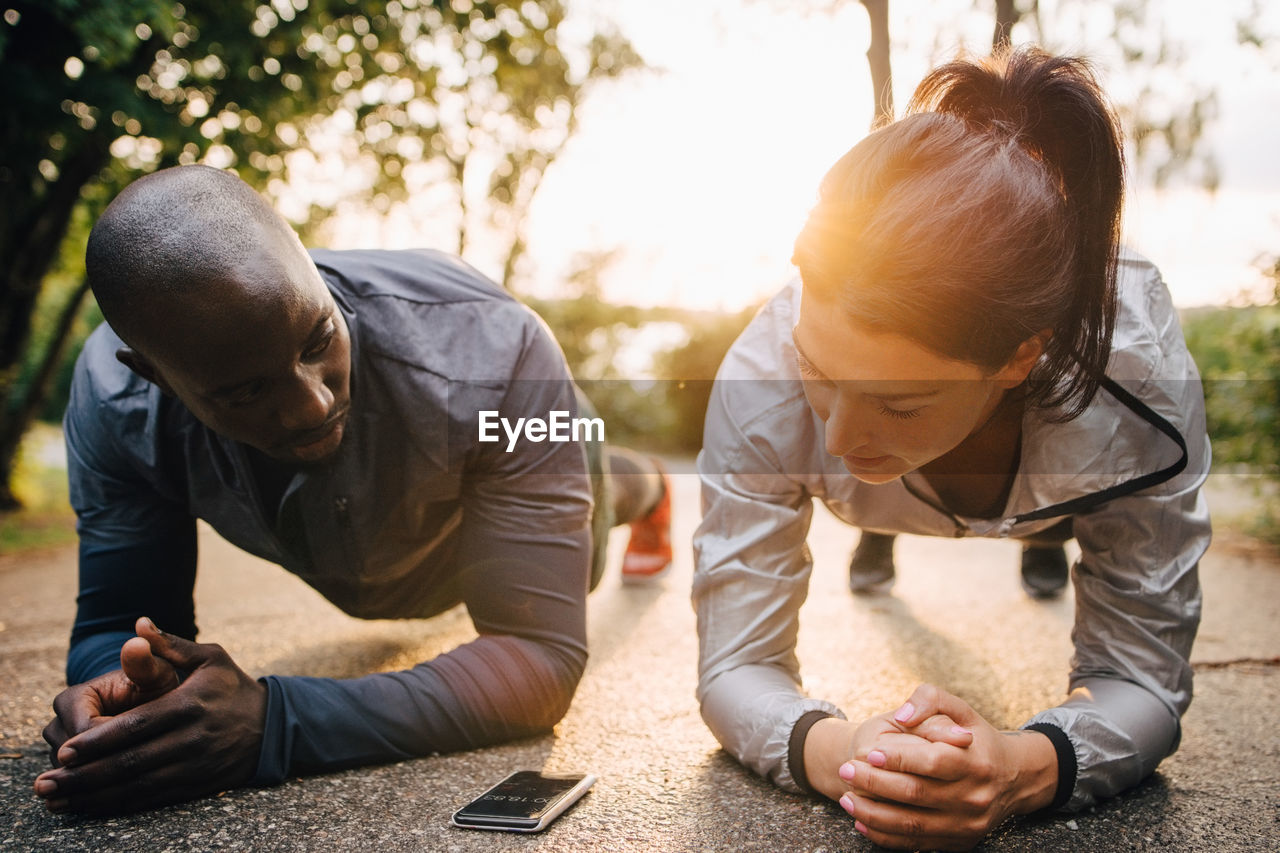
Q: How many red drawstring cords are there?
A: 0